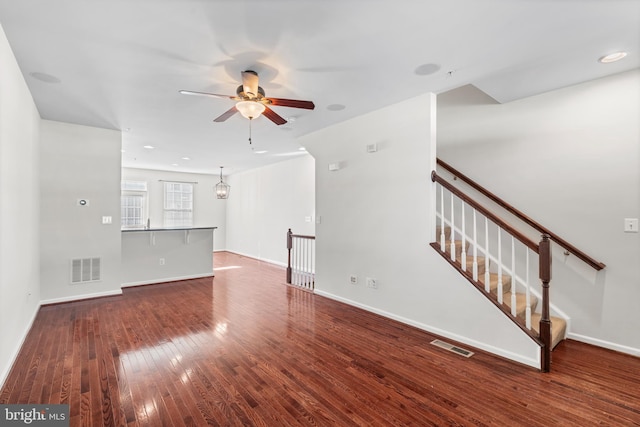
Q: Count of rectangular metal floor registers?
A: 1